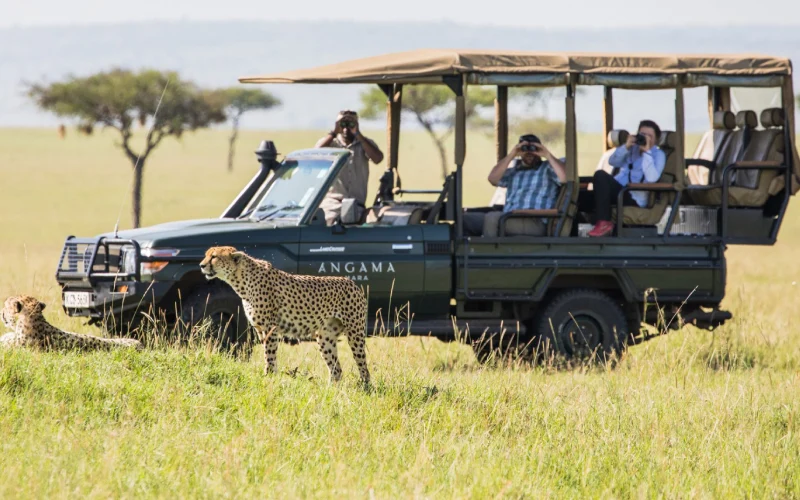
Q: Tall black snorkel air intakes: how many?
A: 1